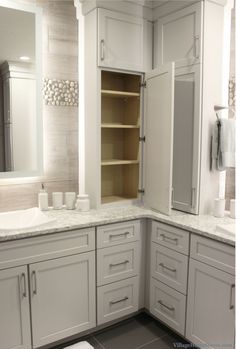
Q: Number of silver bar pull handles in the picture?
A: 12